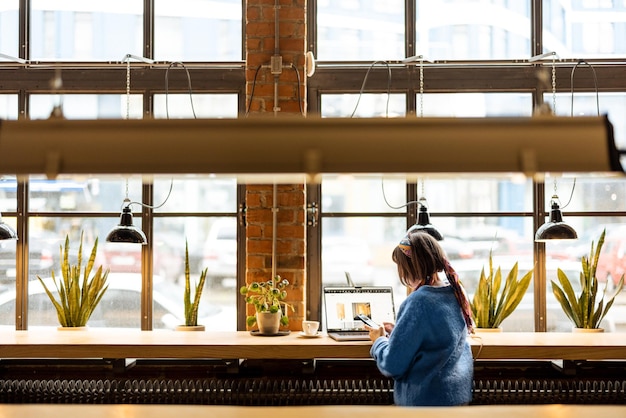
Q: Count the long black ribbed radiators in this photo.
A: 1